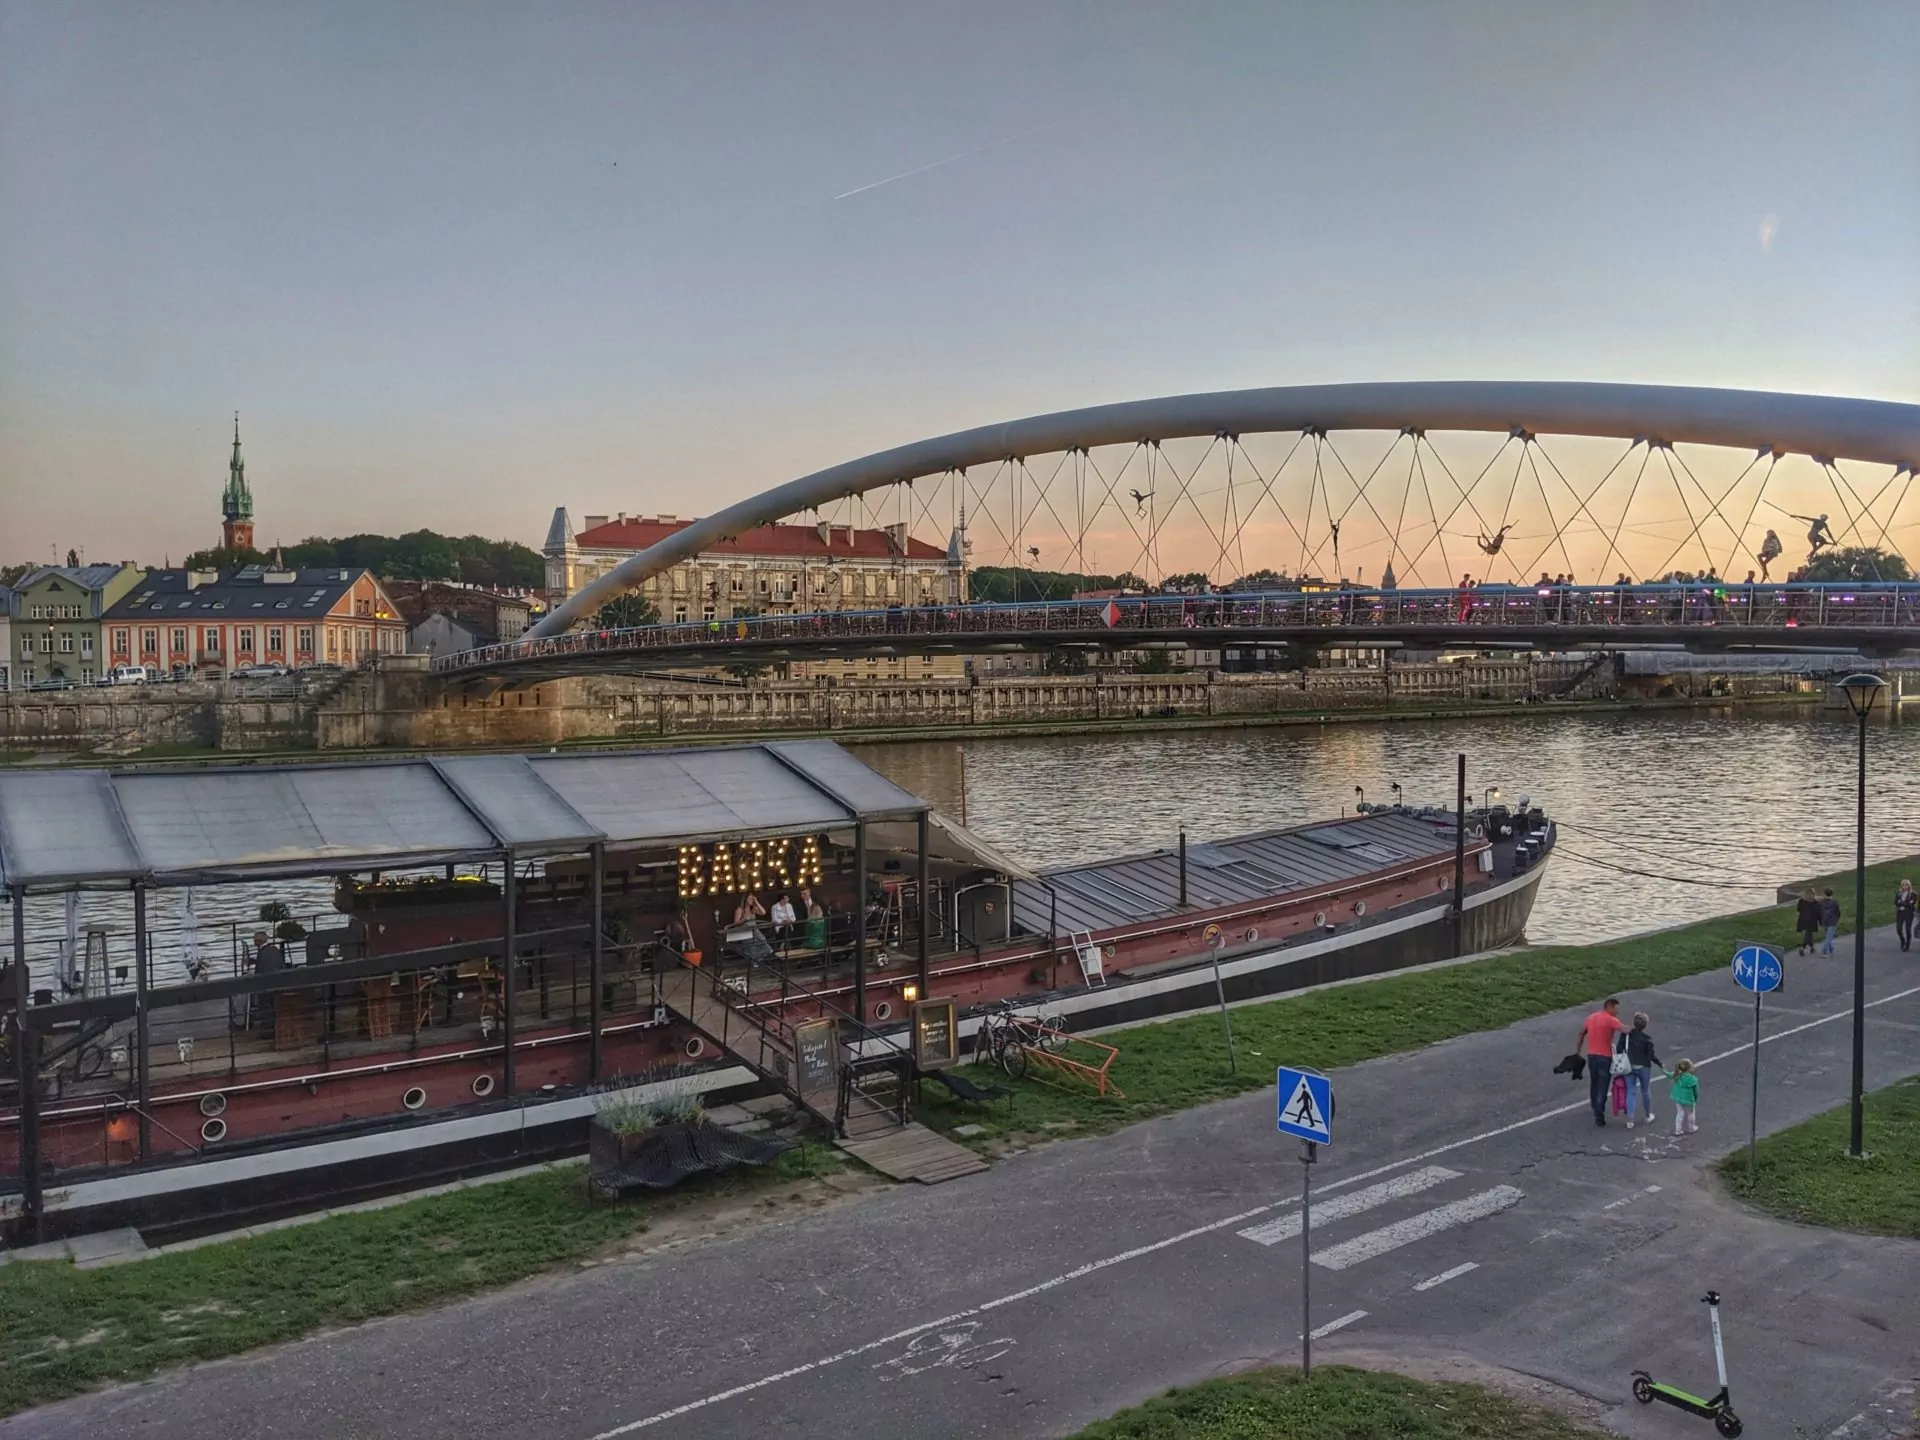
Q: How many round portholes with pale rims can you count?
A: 11